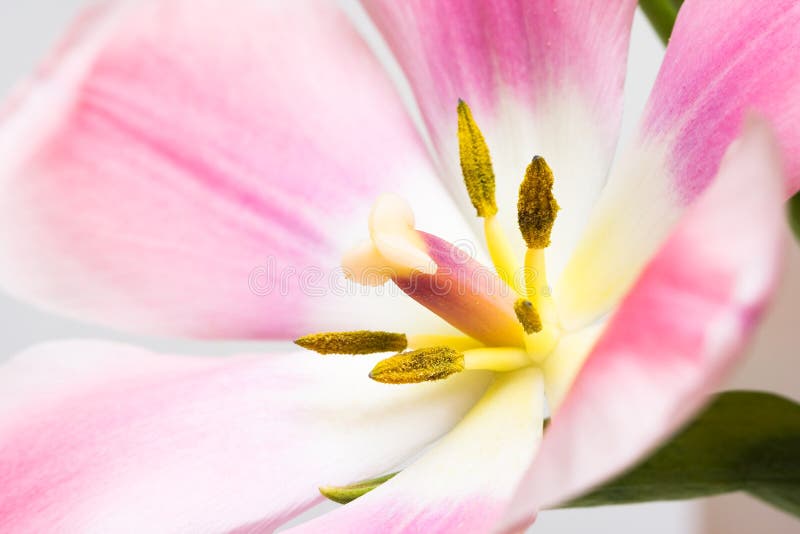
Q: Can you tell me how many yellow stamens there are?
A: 5